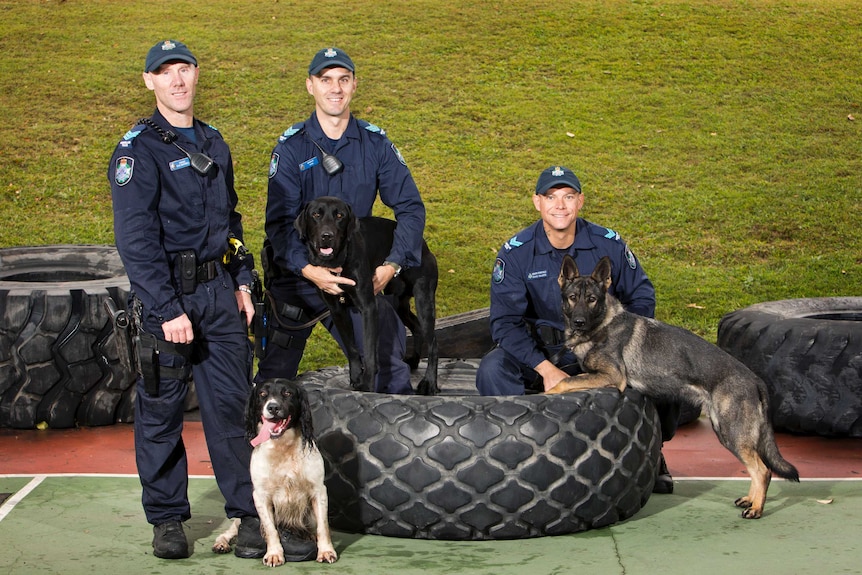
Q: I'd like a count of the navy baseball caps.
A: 3